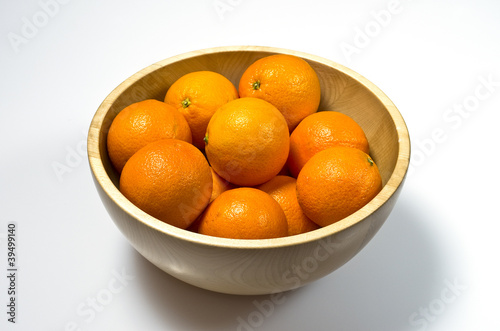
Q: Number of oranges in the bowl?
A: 10